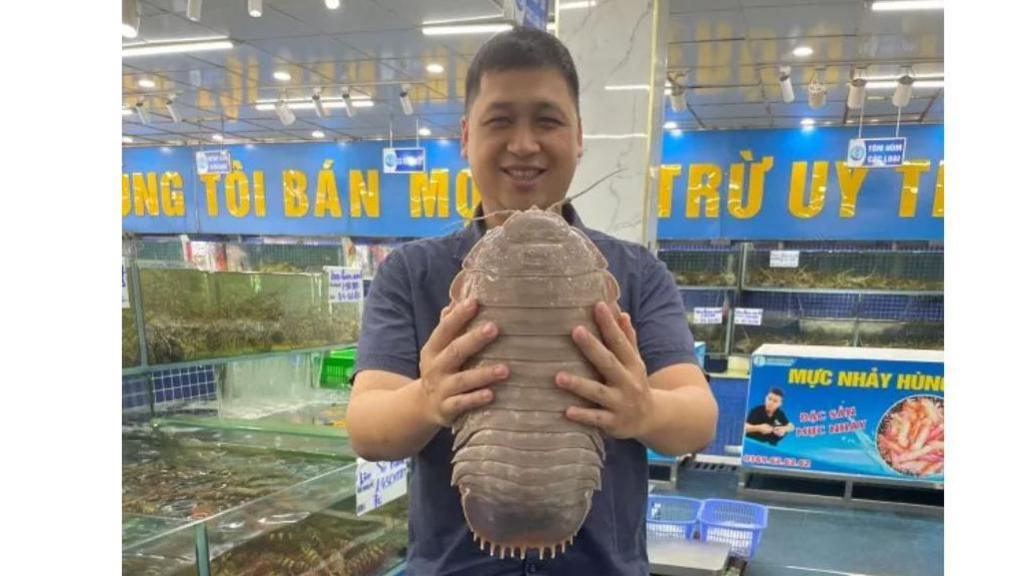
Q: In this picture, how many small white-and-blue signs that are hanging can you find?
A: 3